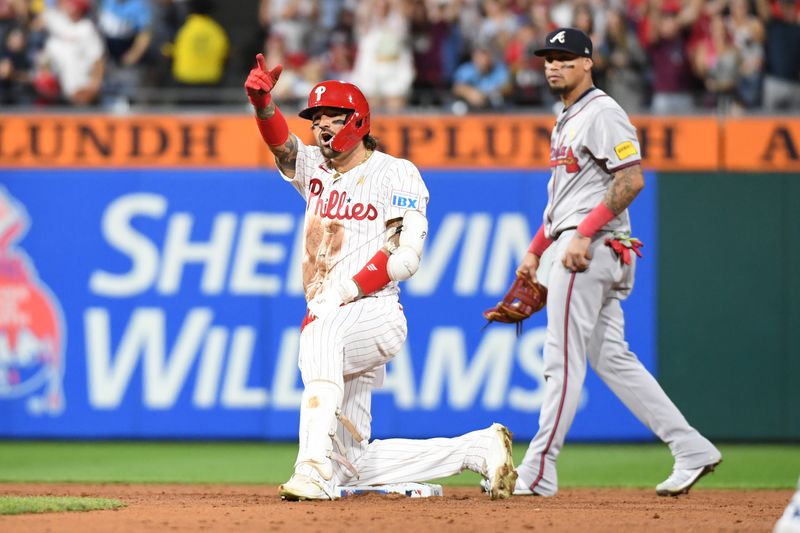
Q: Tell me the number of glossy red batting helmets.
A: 1